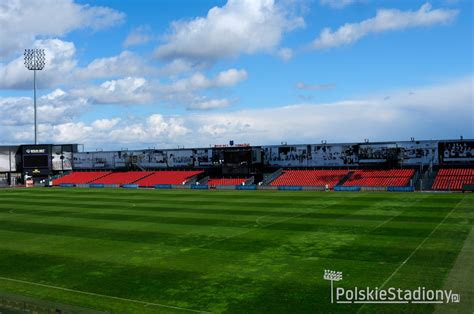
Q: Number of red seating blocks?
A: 7